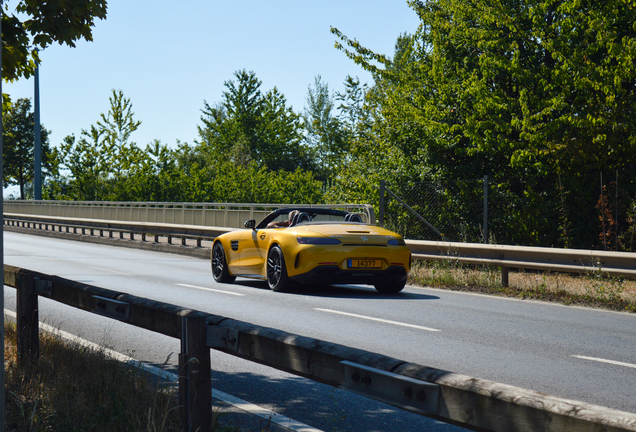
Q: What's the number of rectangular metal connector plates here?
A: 4